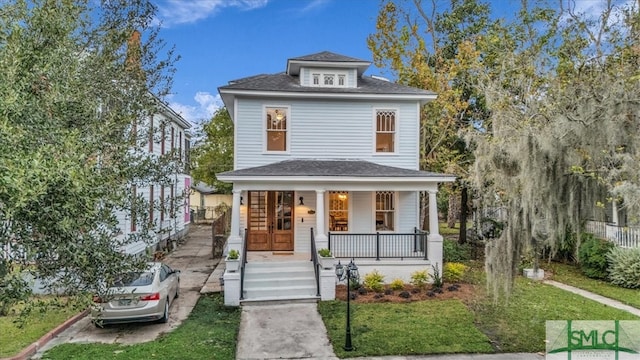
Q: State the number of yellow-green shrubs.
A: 4